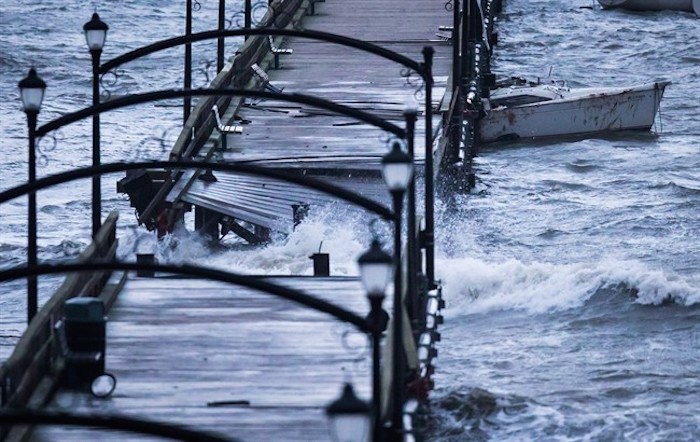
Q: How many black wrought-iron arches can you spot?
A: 5